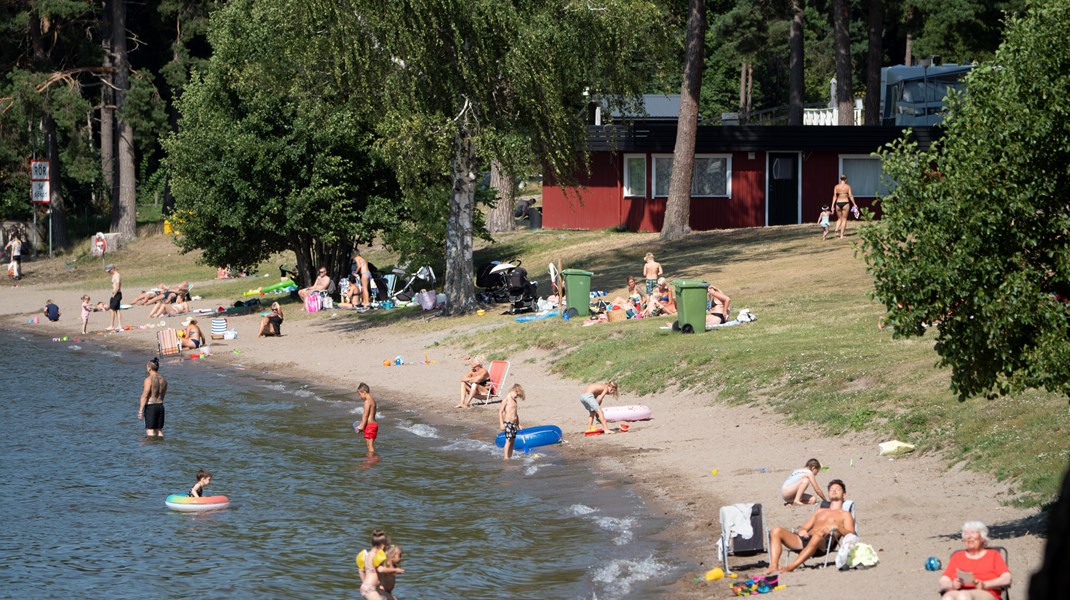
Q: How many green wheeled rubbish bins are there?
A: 2